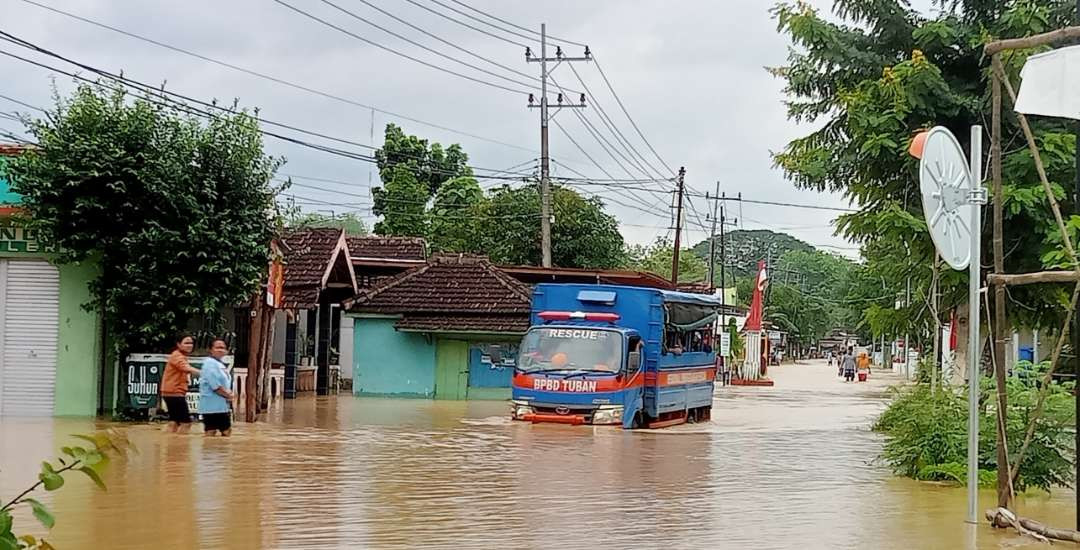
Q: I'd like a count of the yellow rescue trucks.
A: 0